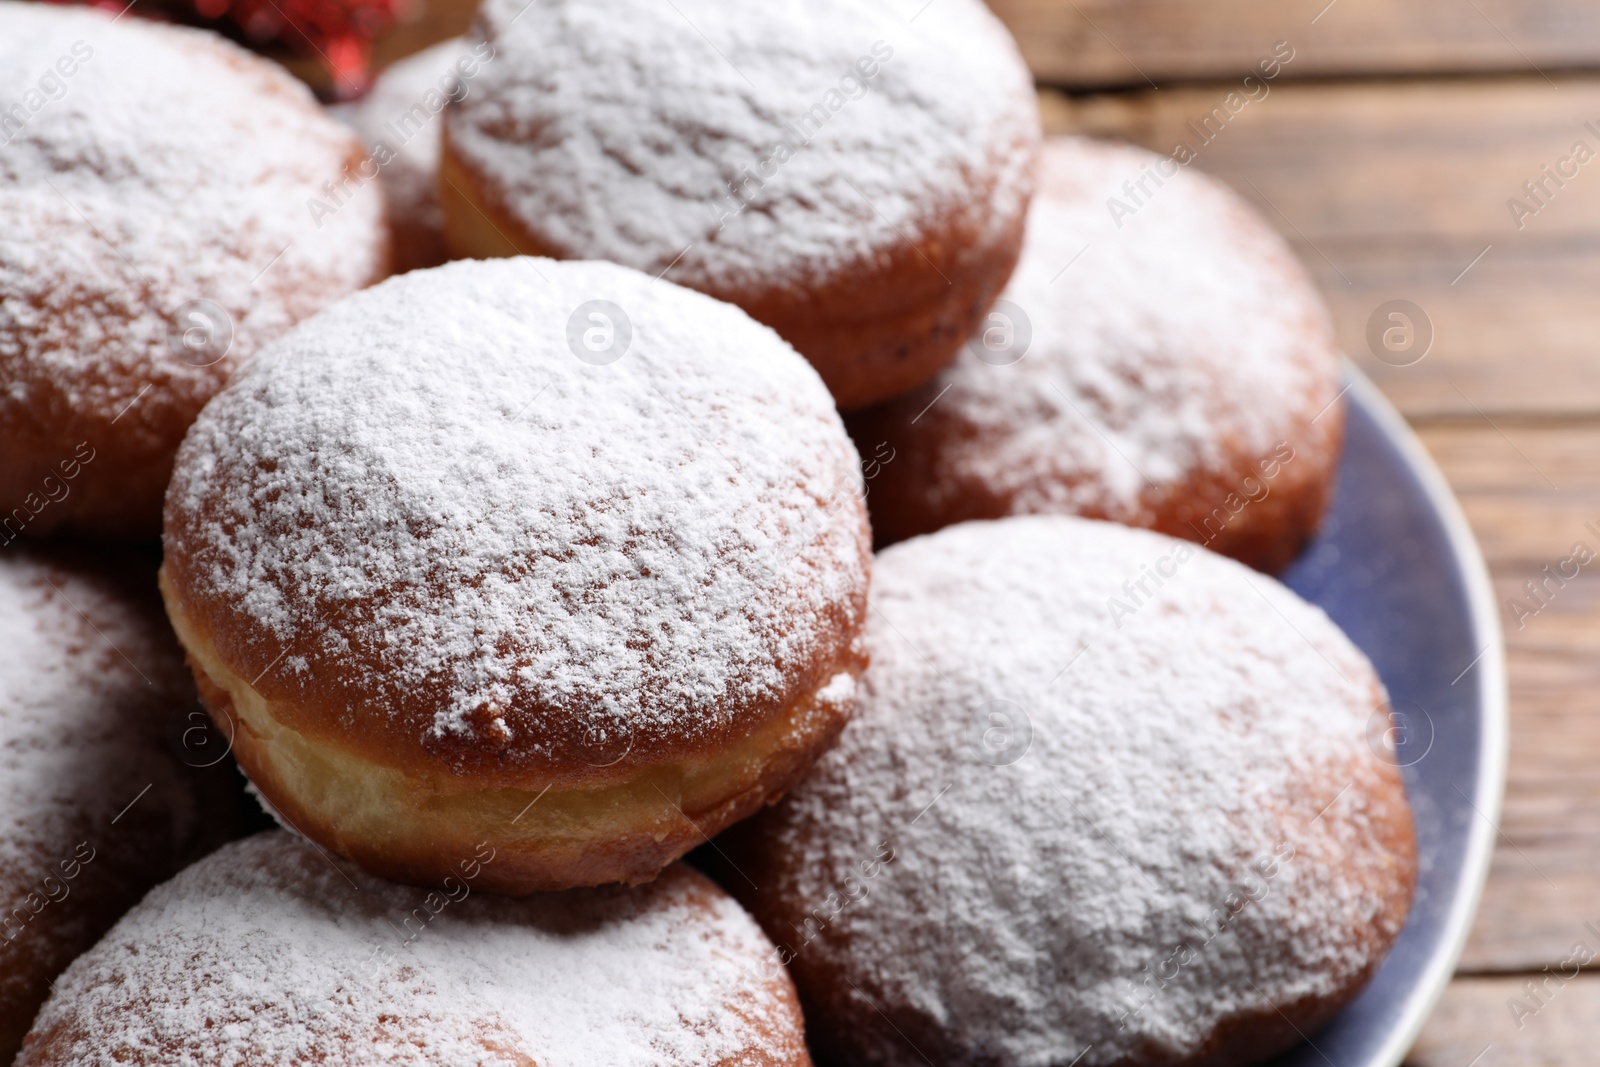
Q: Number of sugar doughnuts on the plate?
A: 8